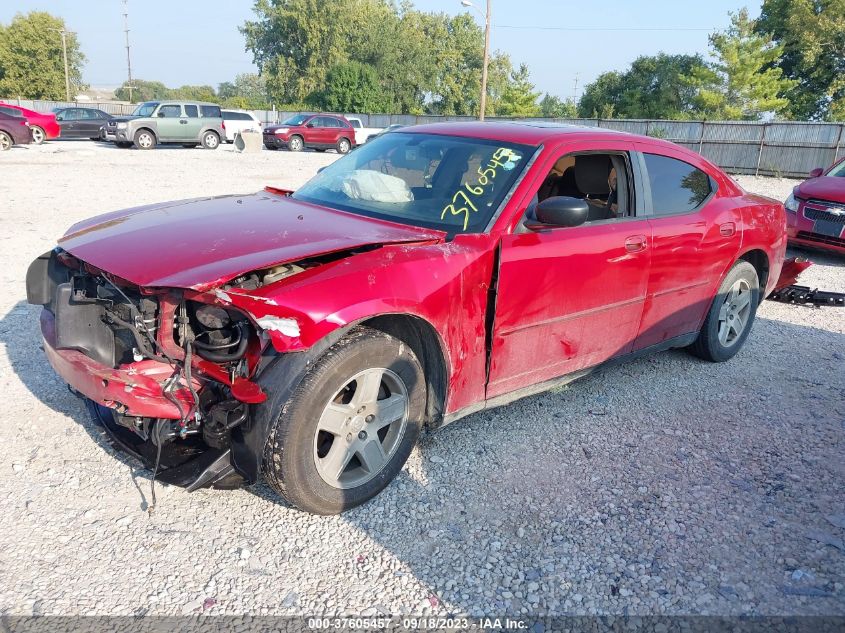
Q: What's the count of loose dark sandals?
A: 0